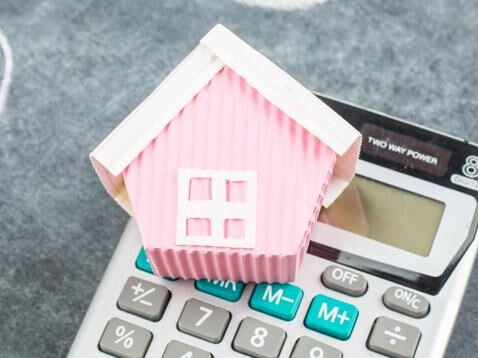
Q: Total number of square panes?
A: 4